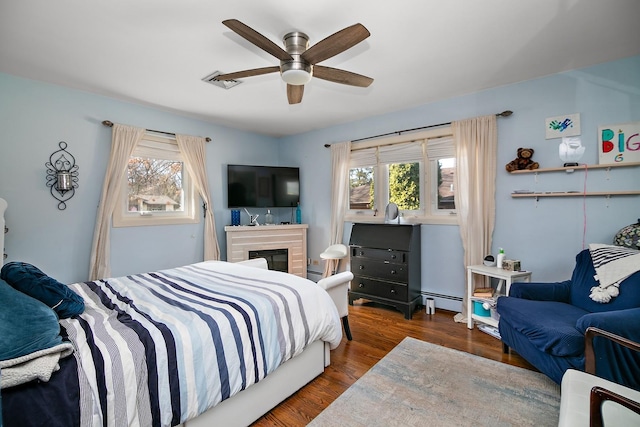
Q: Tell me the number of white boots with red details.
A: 0